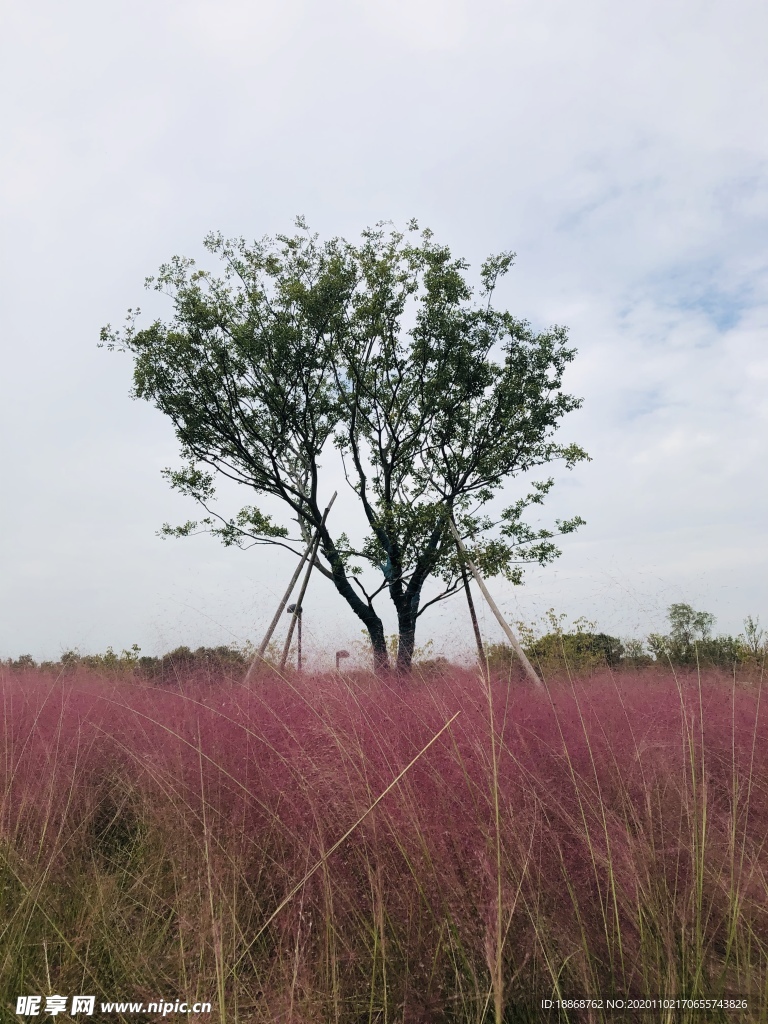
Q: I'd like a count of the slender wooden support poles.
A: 4